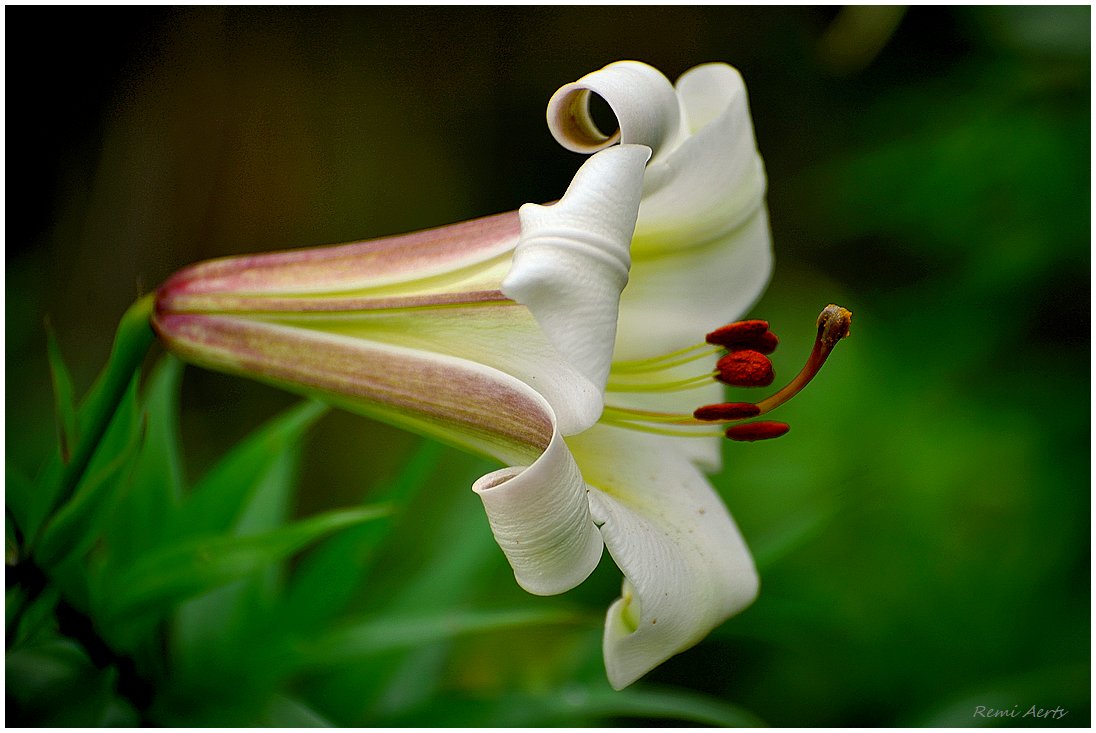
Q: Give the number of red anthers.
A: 5